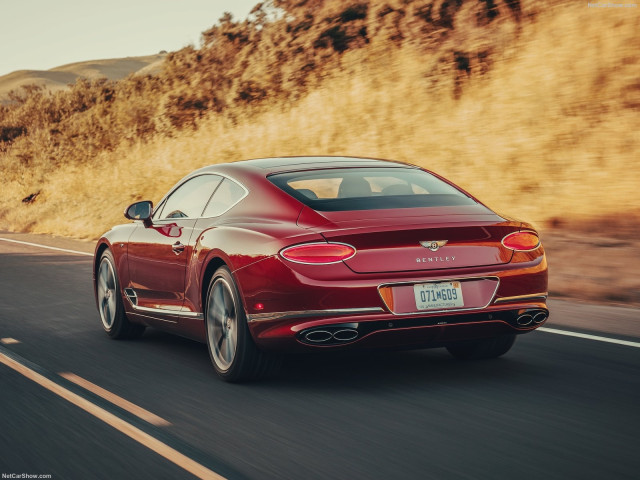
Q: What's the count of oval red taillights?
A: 2